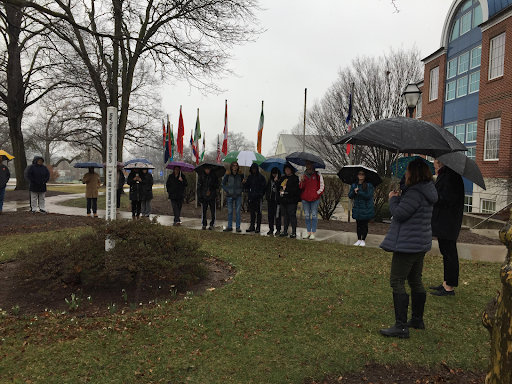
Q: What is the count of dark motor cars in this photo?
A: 0